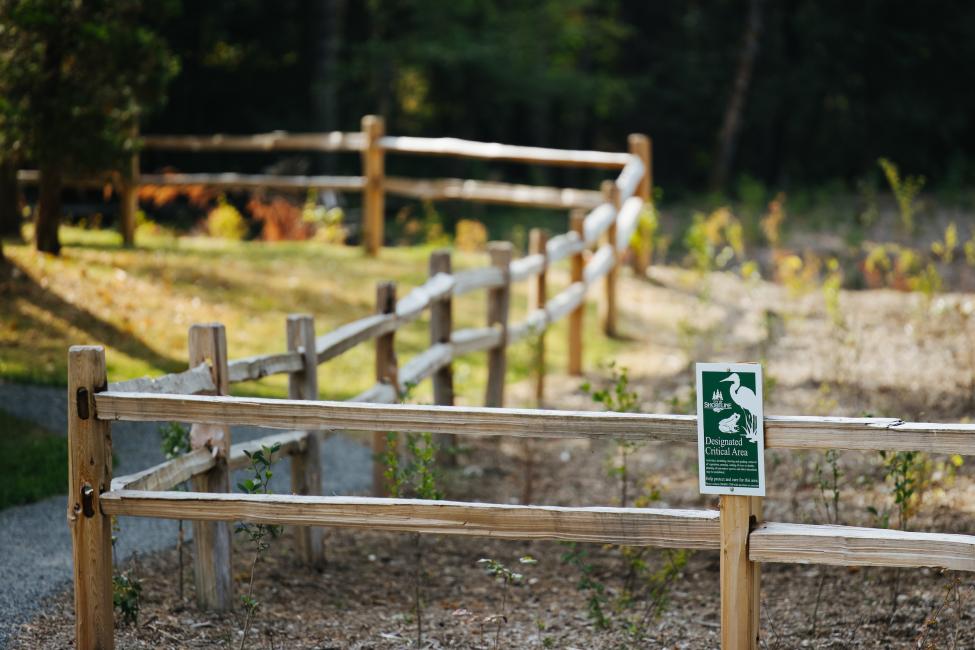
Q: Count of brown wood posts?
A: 13